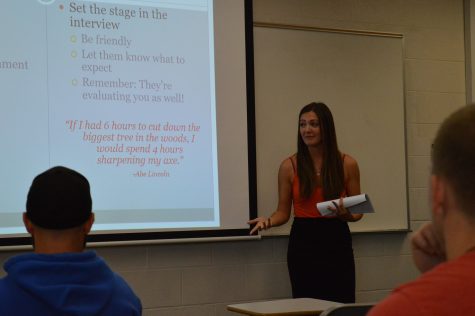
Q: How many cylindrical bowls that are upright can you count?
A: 0